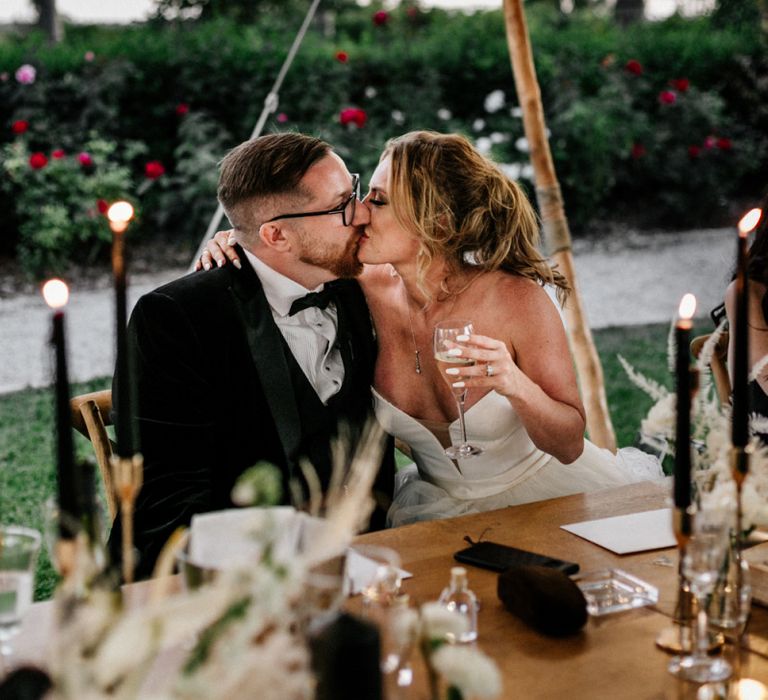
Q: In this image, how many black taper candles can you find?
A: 4